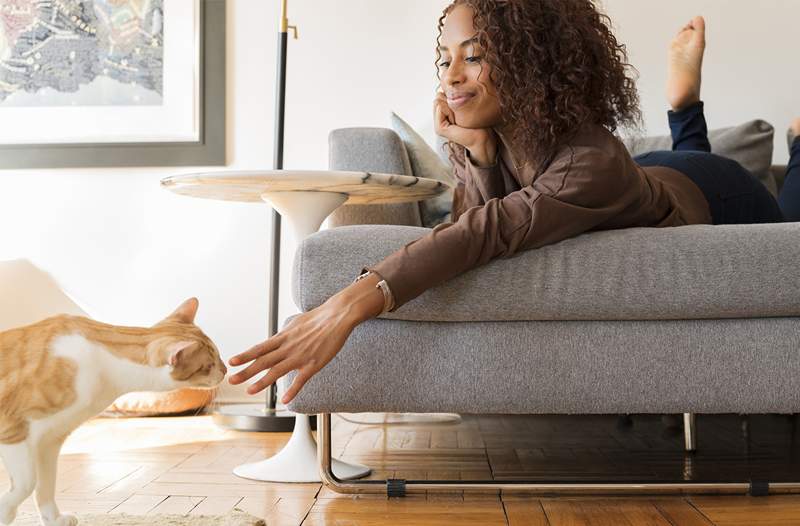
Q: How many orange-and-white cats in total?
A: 1